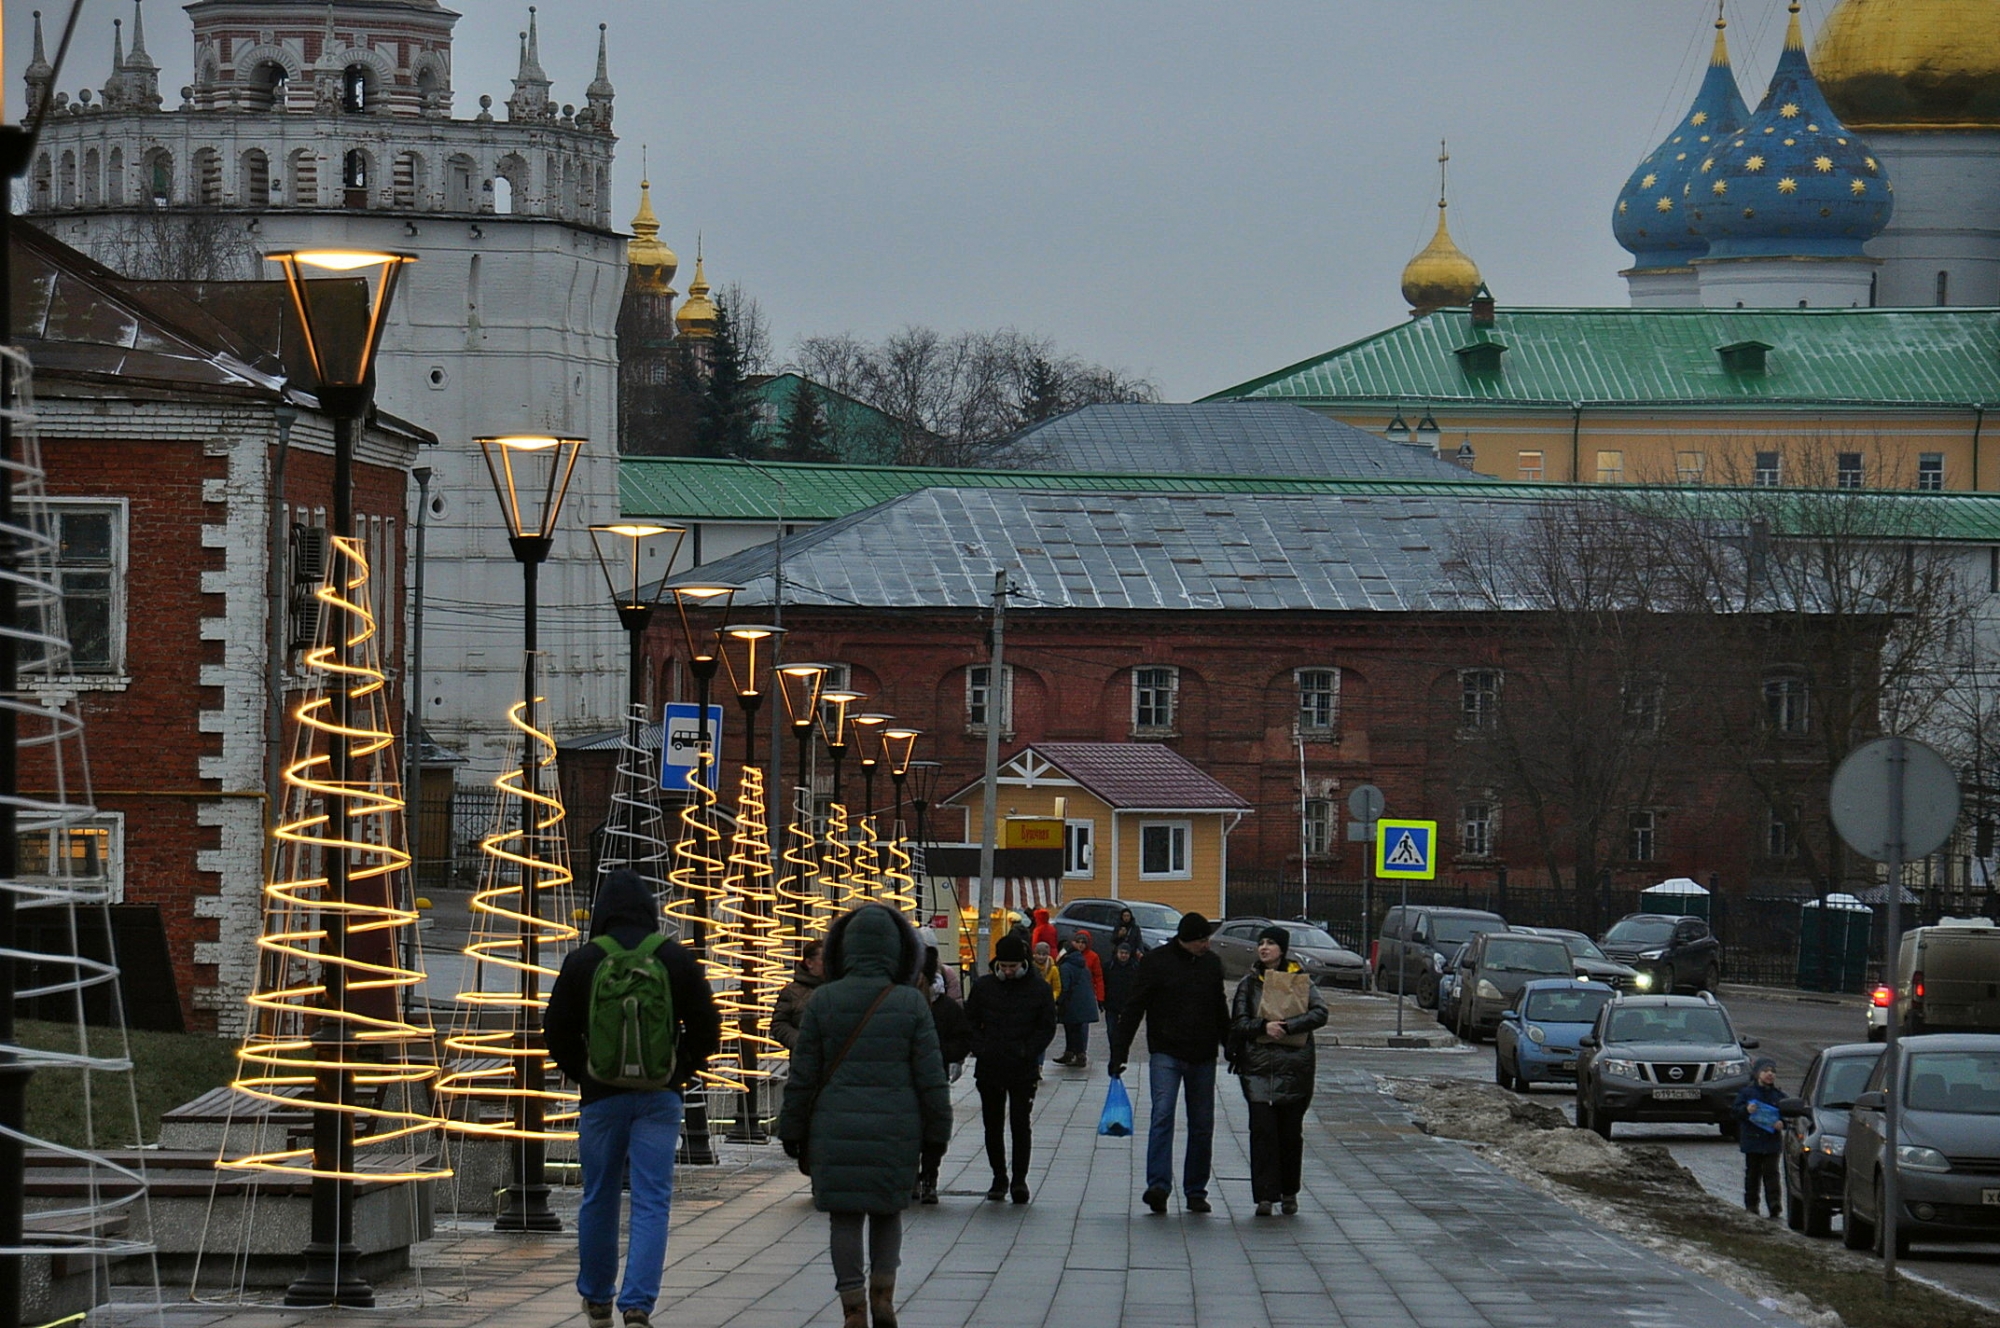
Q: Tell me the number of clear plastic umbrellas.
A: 0